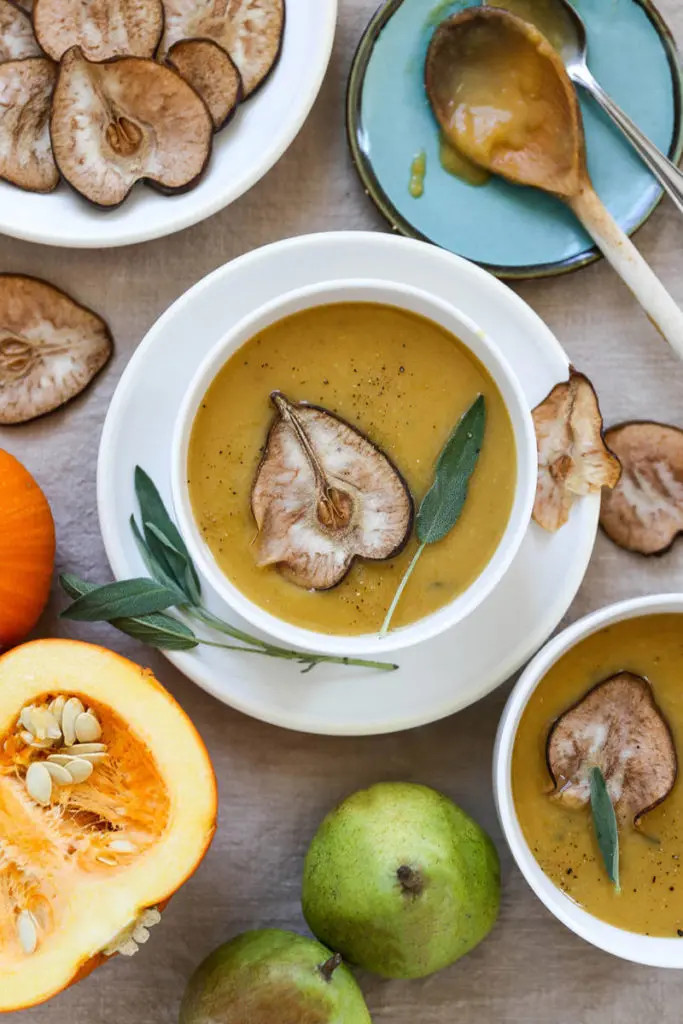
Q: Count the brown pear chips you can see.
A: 11